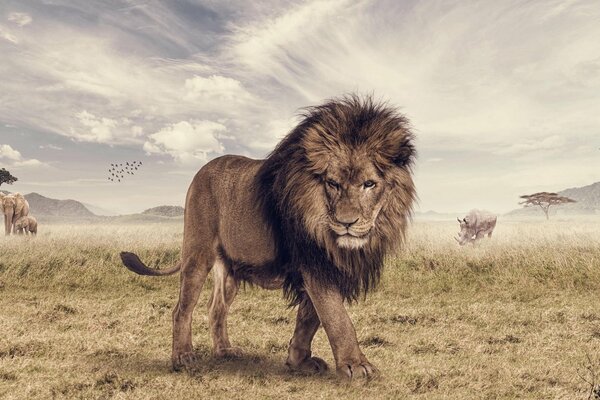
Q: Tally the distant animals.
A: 3